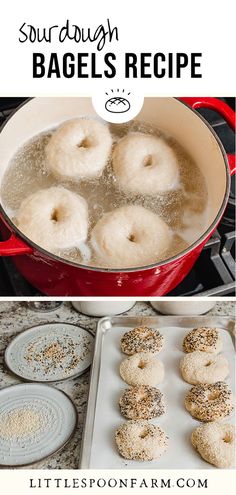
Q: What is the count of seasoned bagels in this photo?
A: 8